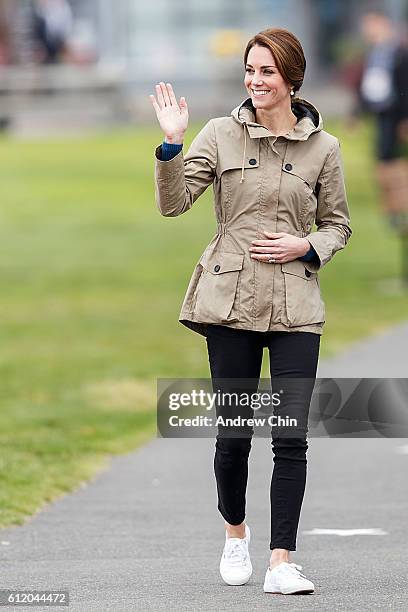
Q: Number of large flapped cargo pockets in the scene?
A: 2